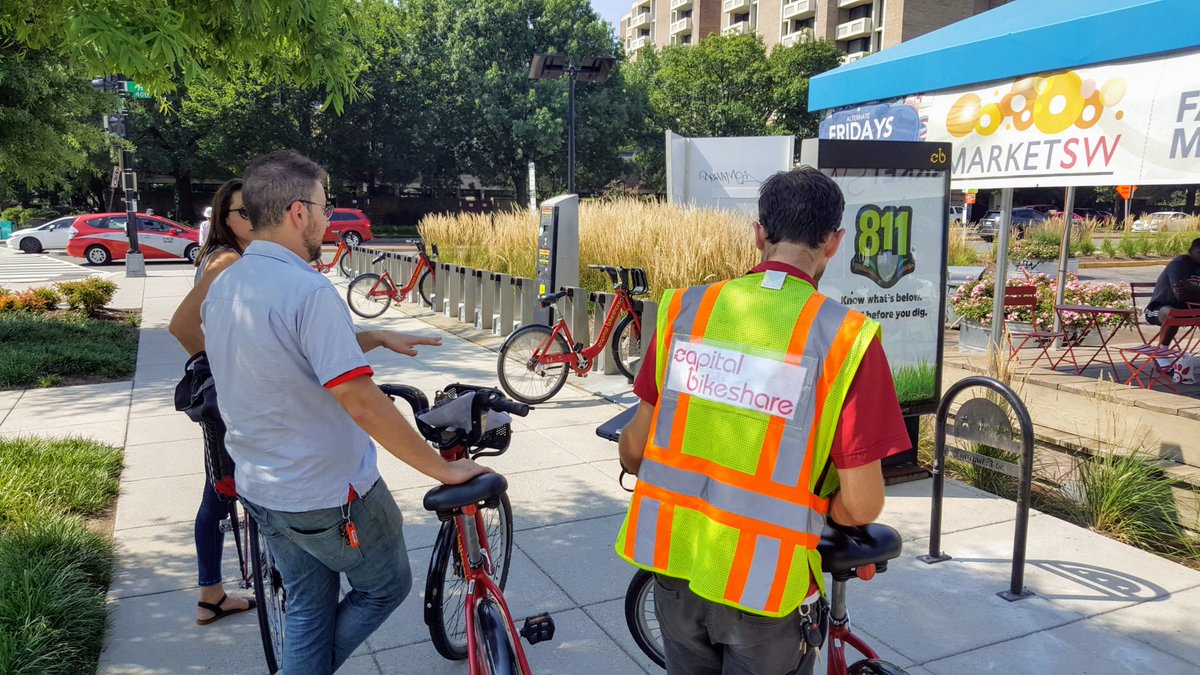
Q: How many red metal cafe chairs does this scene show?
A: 3